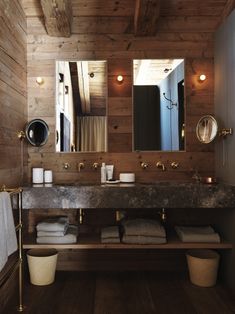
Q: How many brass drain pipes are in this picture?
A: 2